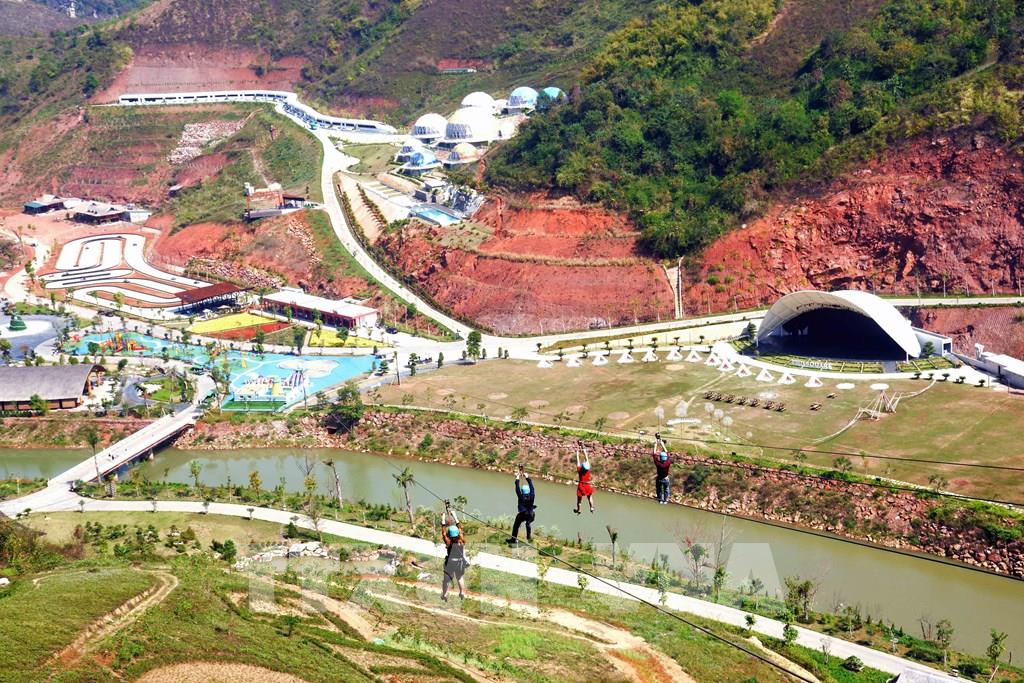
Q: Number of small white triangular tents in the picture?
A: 13